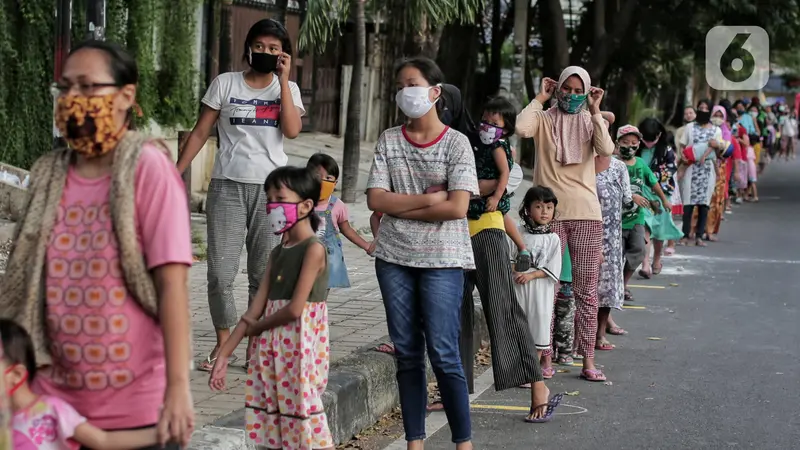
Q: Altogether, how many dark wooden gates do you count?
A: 1